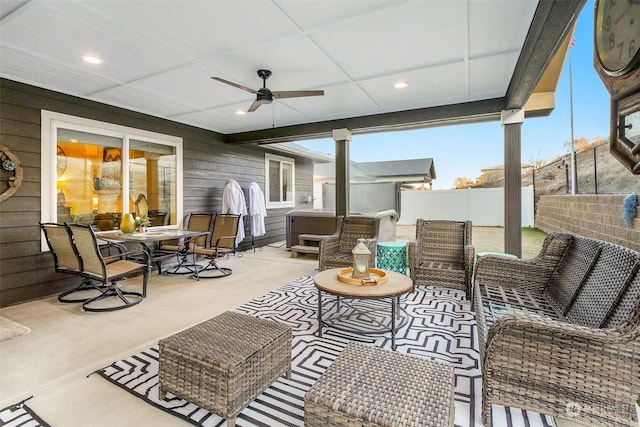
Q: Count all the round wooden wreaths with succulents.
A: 1